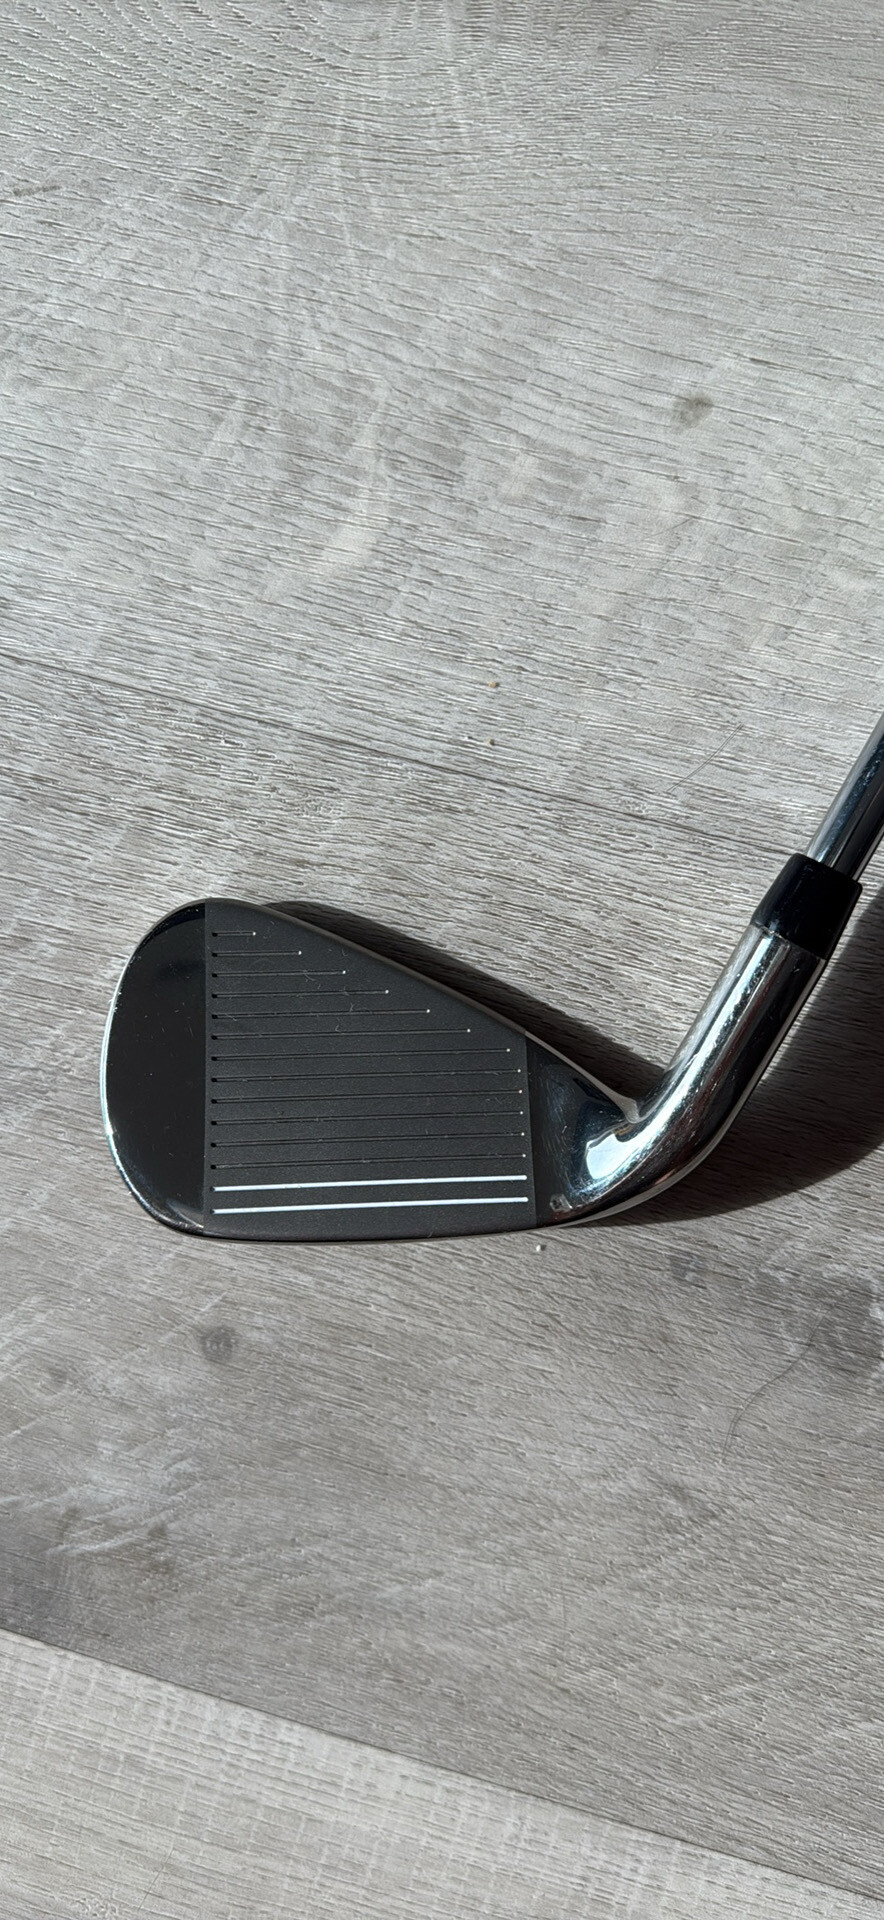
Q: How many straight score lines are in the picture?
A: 14